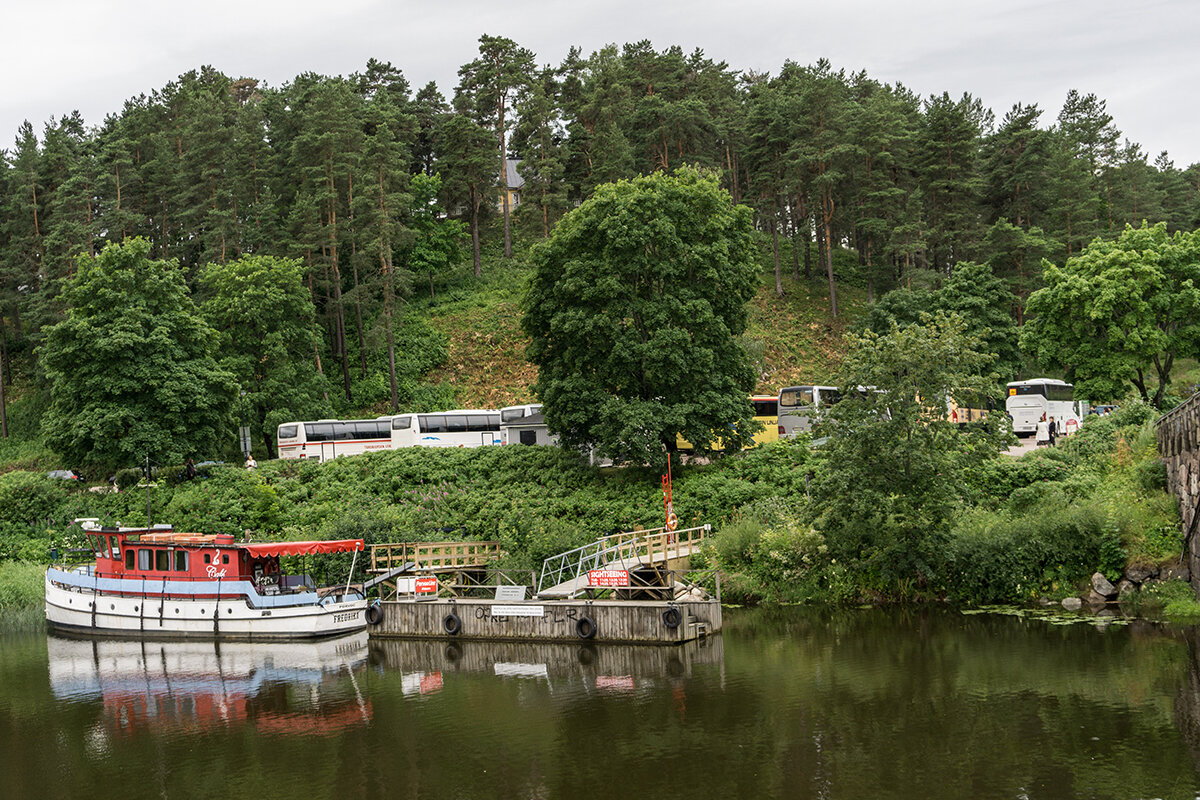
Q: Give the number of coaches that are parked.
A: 7